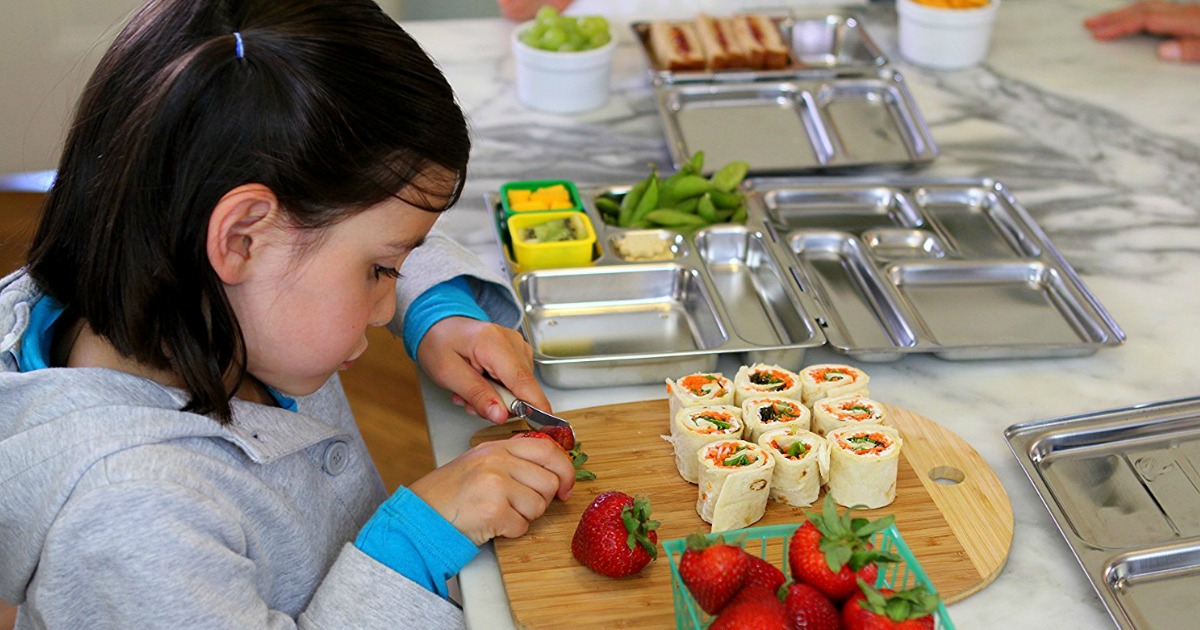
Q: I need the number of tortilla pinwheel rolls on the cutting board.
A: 9